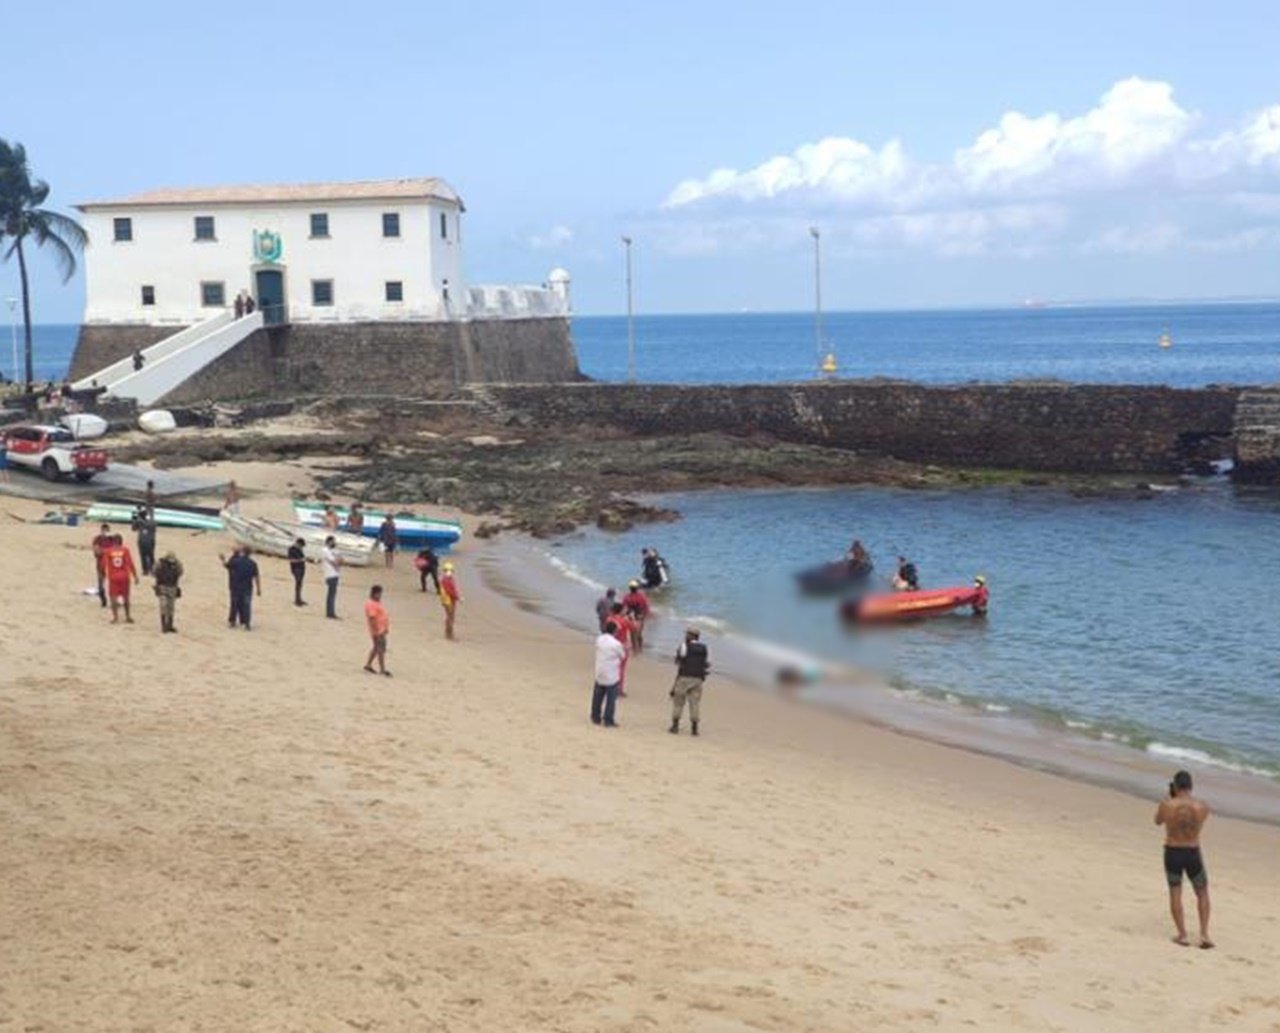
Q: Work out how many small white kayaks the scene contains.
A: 2